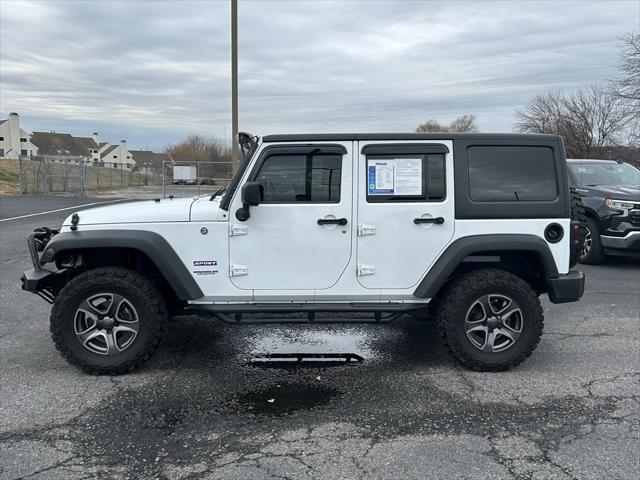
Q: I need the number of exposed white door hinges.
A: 4